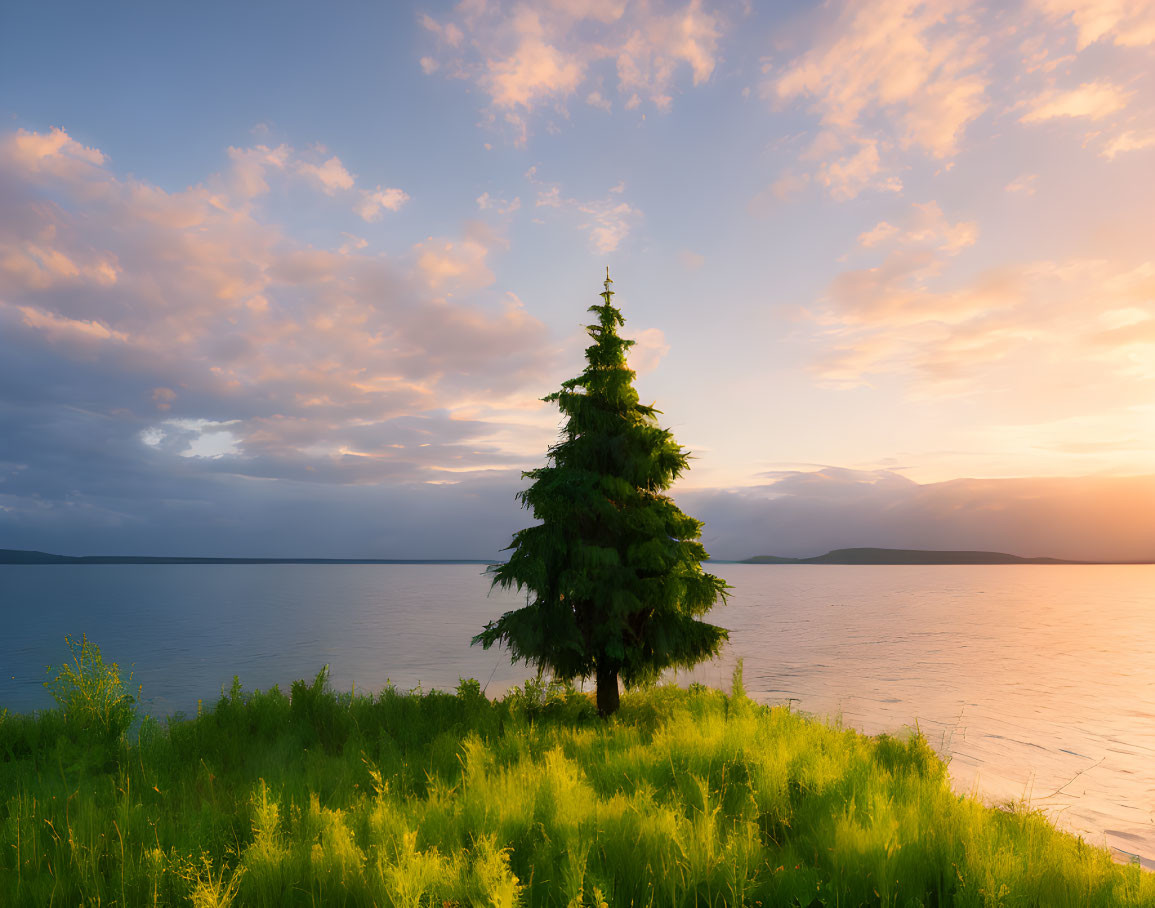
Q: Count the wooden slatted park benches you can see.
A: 0